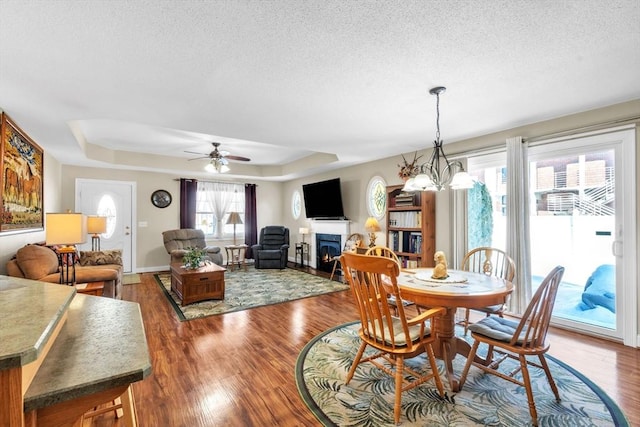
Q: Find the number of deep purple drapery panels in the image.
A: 2